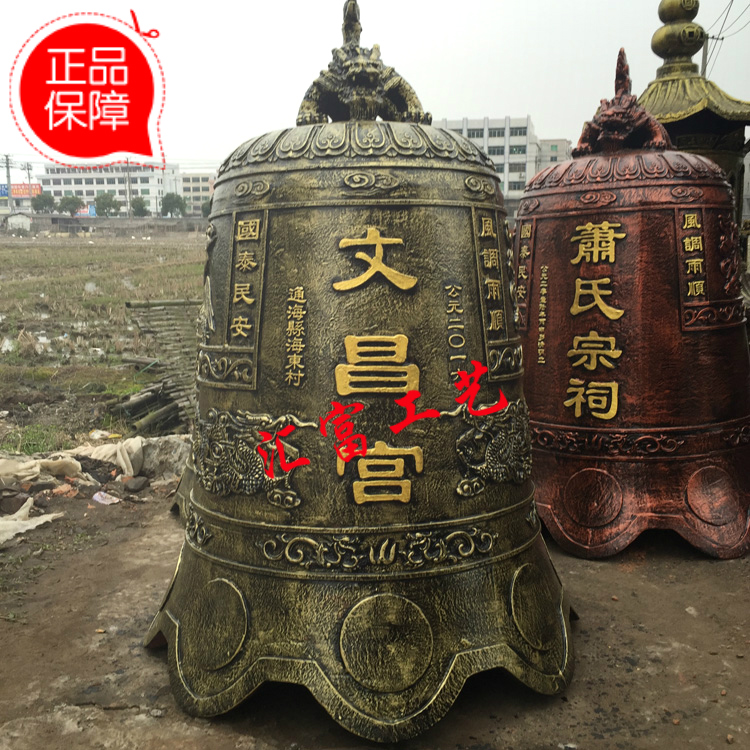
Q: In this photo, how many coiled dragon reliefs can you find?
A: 2